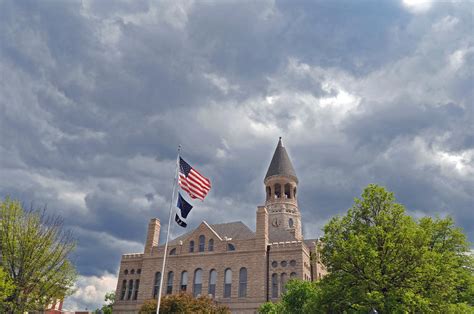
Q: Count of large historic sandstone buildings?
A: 1